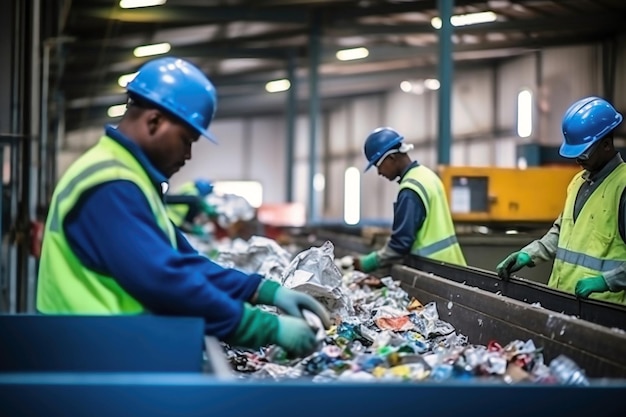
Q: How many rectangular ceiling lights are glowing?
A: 7